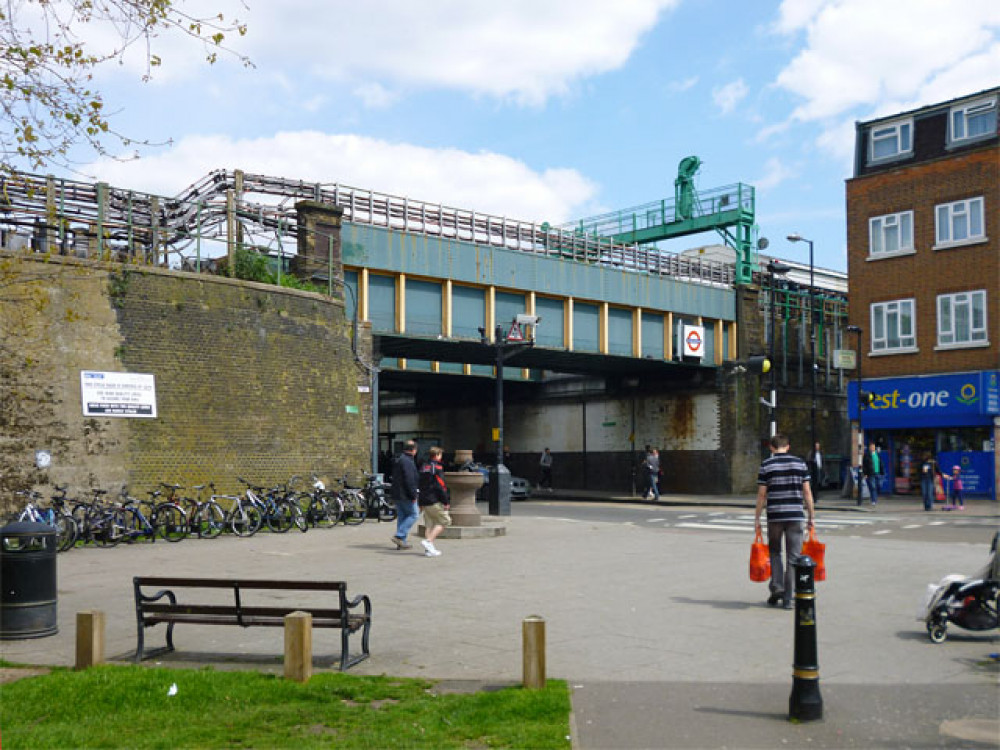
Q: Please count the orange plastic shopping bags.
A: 2